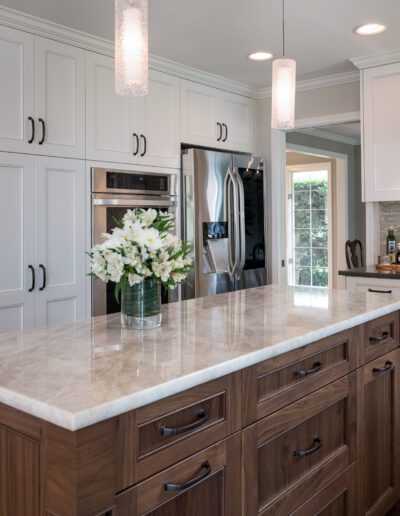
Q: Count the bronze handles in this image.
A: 15